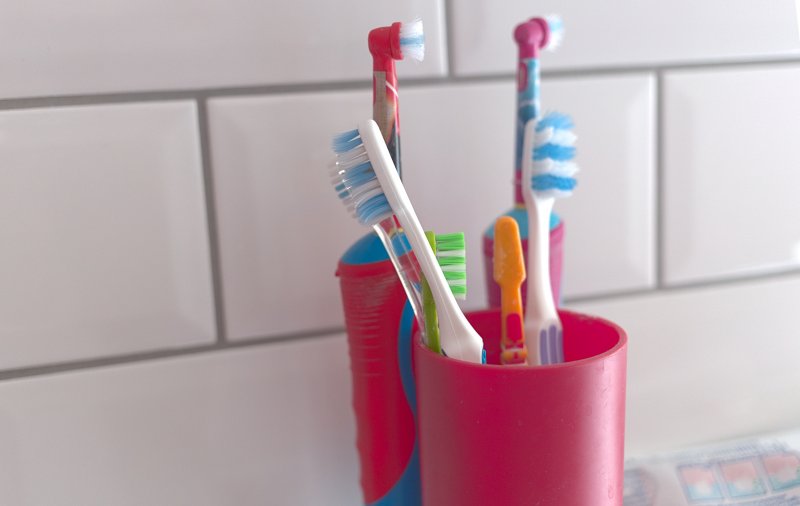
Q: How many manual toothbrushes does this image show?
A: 5